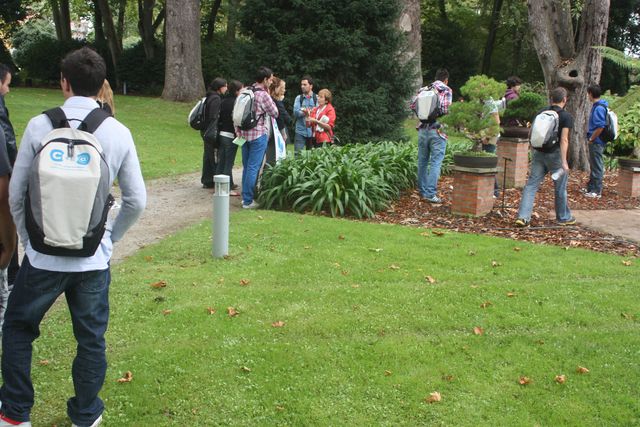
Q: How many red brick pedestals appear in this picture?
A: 3